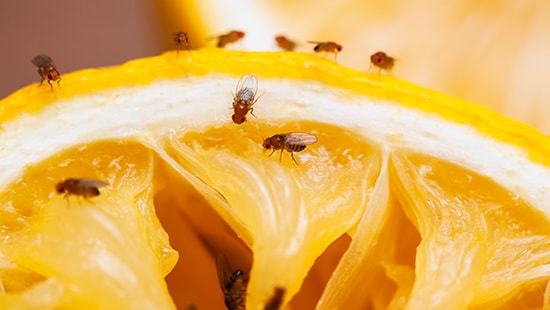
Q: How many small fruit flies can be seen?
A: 11